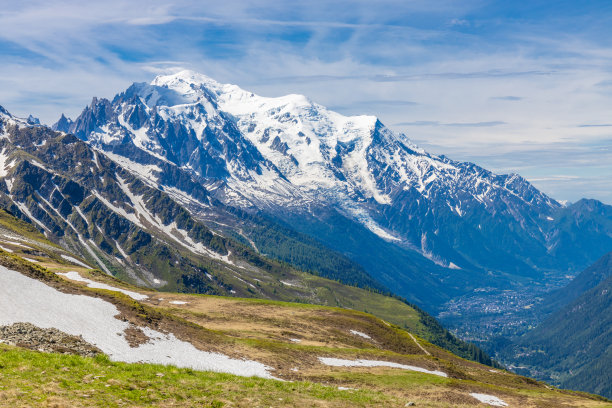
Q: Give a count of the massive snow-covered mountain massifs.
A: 1